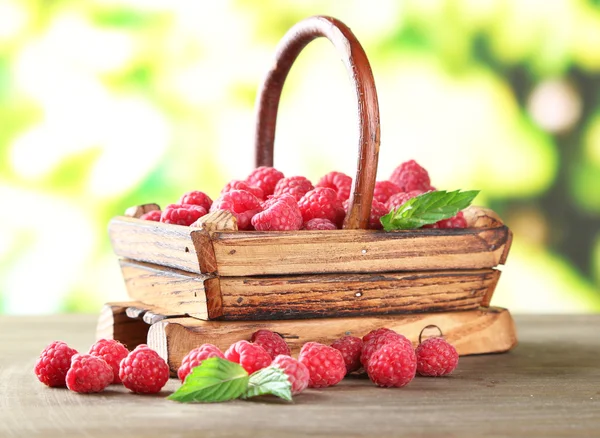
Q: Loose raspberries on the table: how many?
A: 13